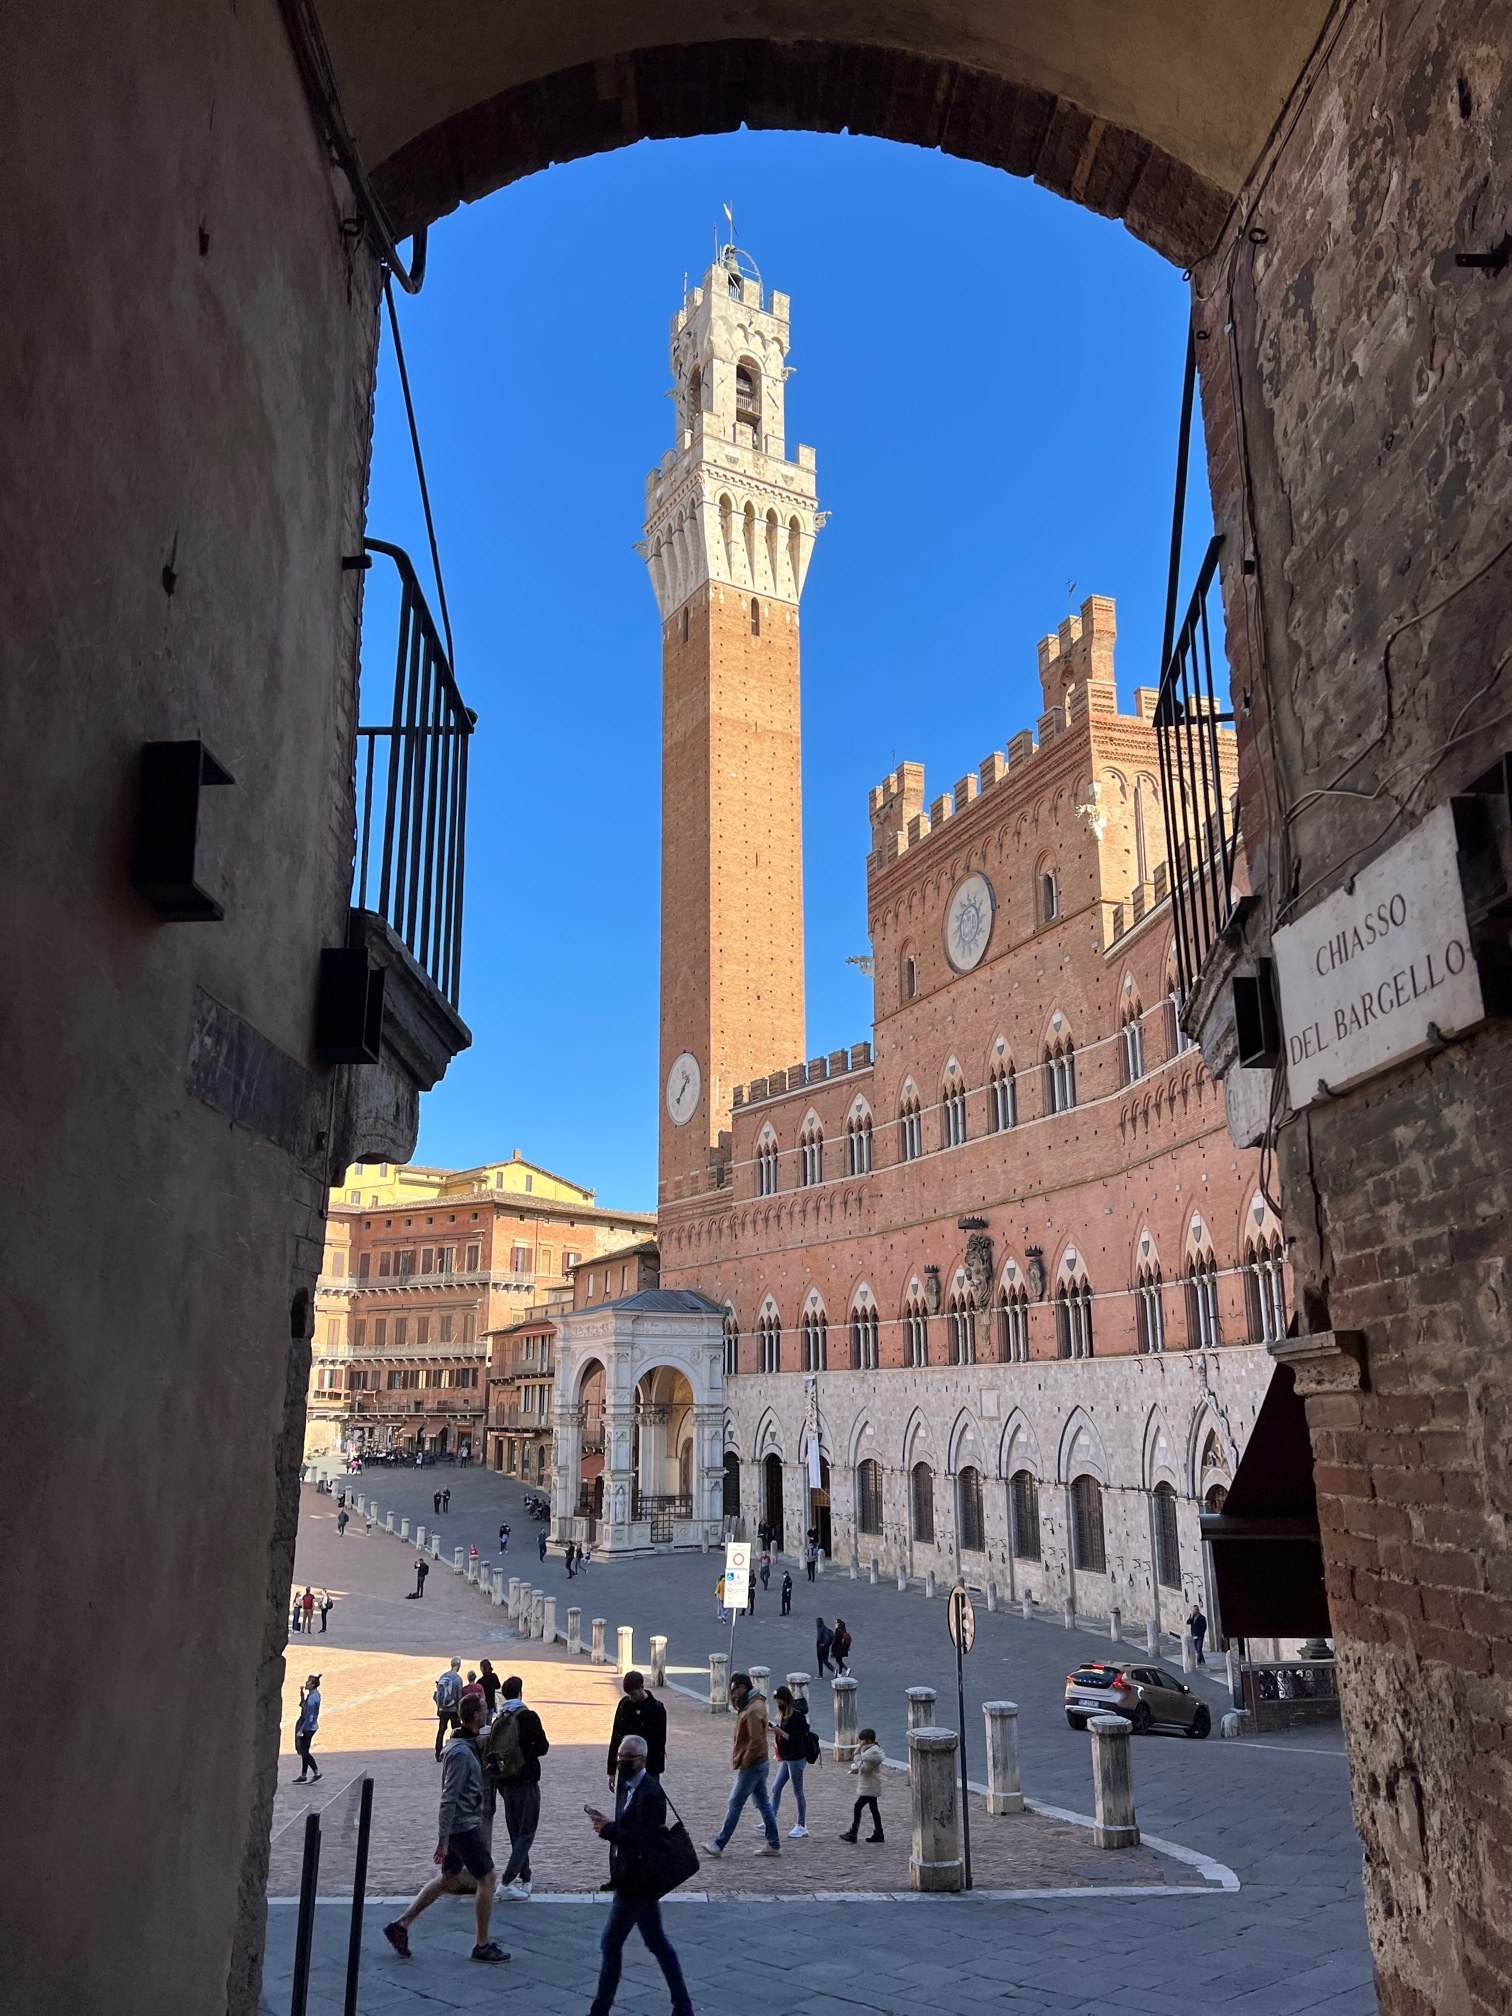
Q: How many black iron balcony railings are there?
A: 2